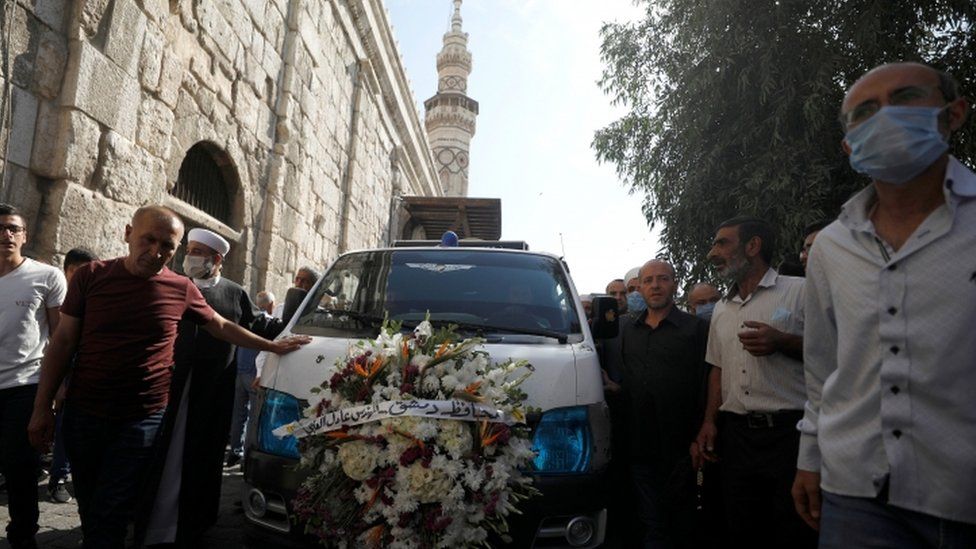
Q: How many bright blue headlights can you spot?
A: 2